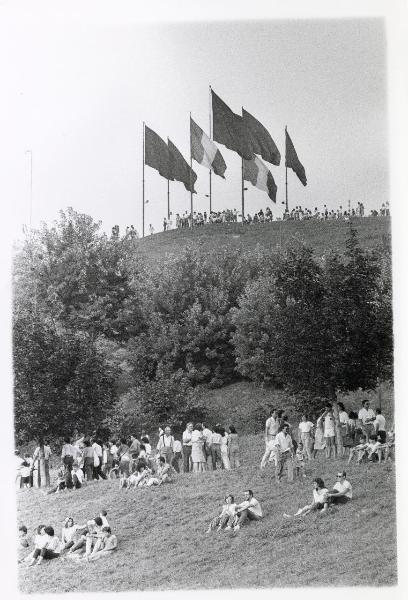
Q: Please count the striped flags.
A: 2